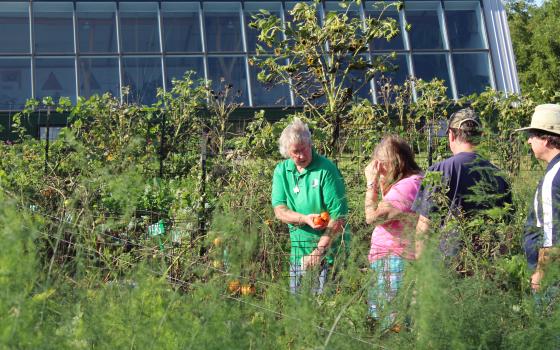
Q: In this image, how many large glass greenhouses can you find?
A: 1